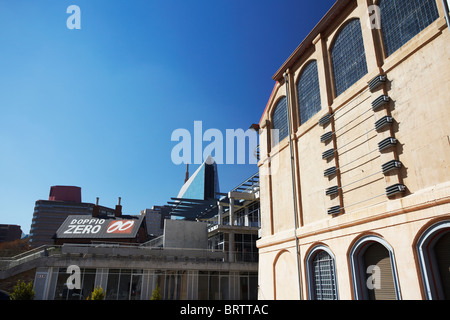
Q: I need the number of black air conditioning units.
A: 12